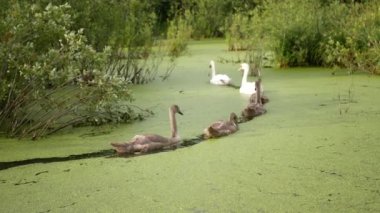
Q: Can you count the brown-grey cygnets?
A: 4